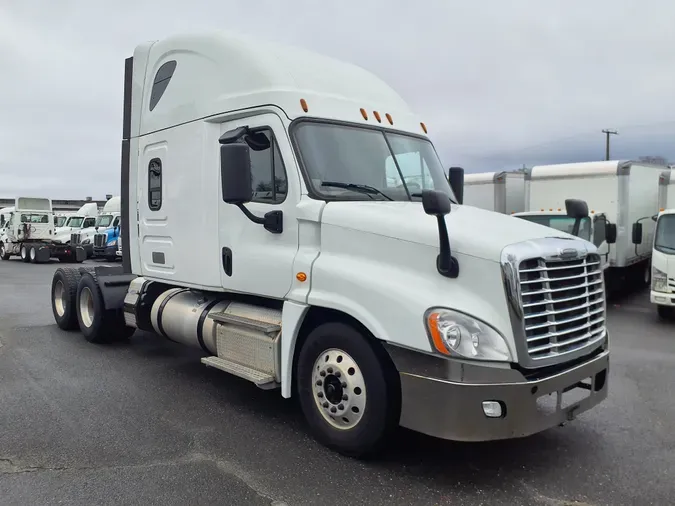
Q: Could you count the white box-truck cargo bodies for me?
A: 3